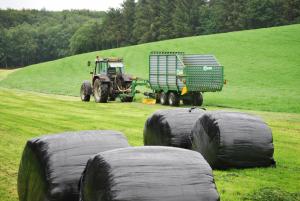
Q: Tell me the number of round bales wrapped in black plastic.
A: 4